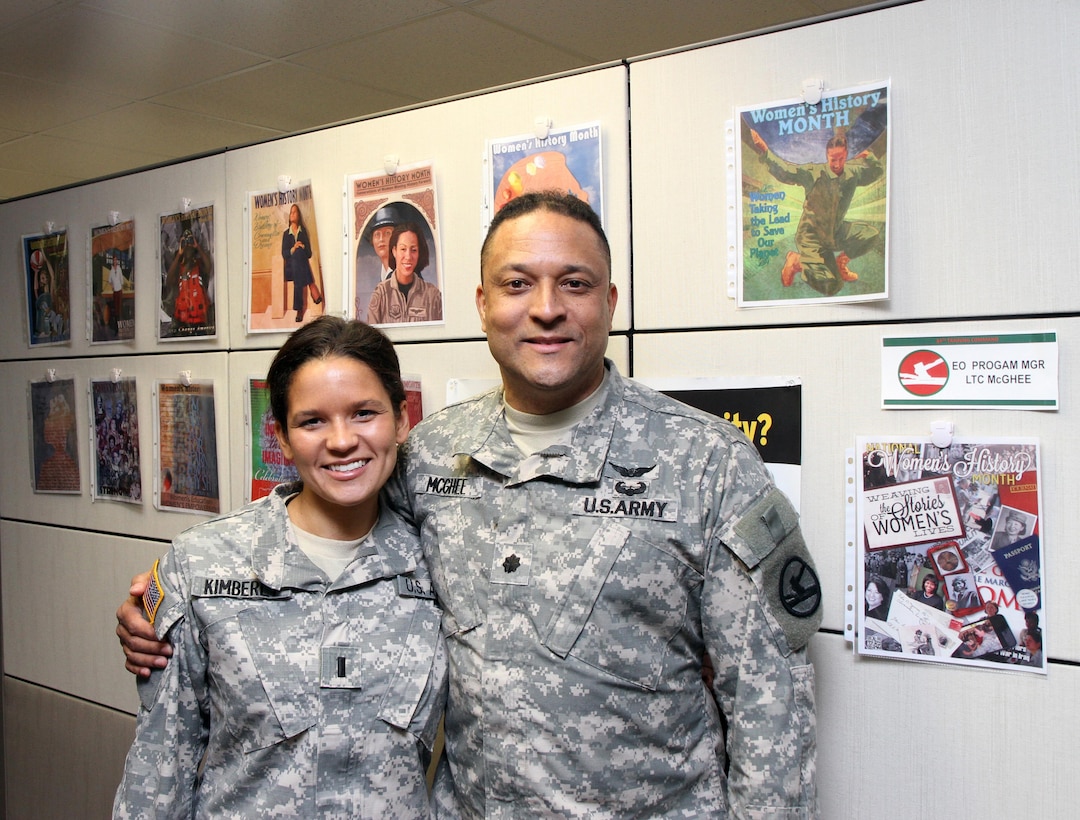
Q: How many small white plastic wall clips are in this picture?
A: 11